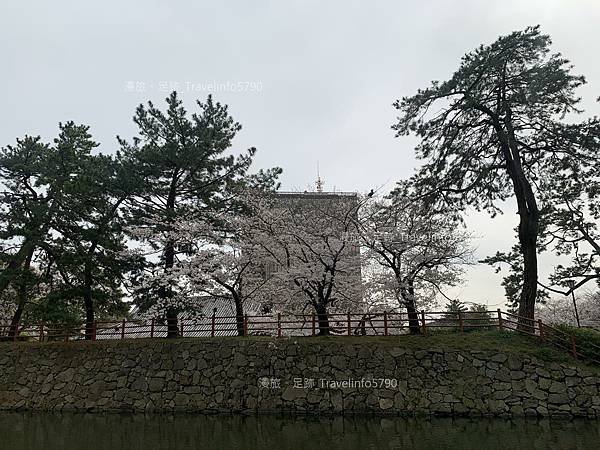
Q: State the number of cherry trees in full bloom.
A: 3